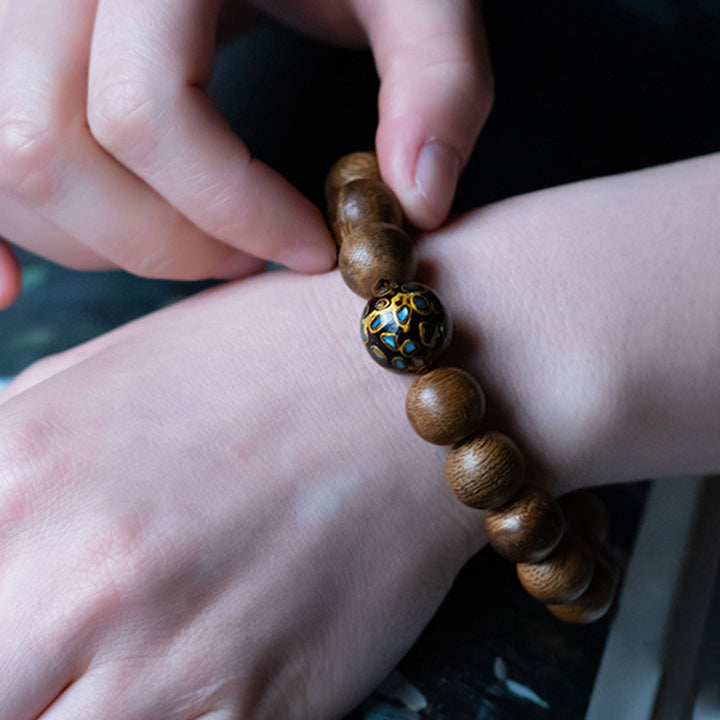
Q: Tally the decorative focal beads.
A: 1